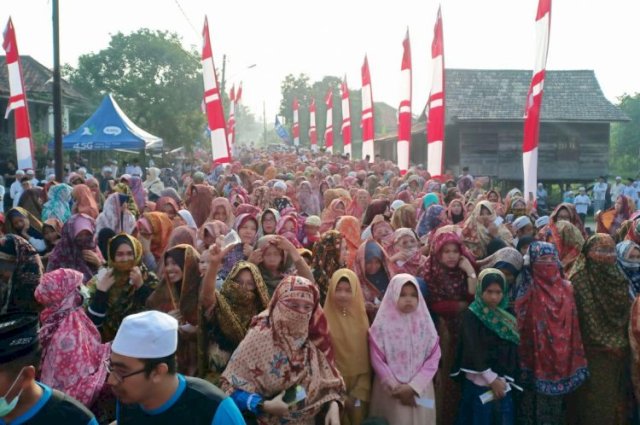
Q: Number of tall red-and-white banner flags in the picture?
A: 12